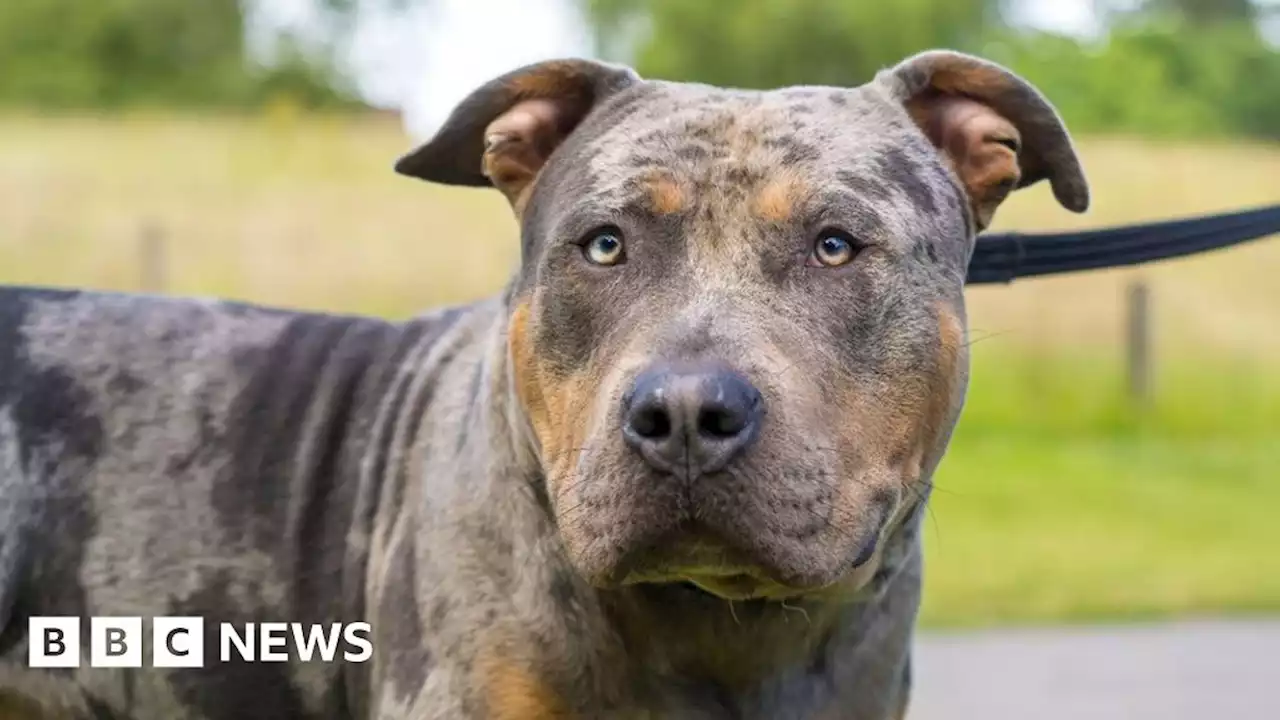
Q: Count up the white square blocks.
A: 3